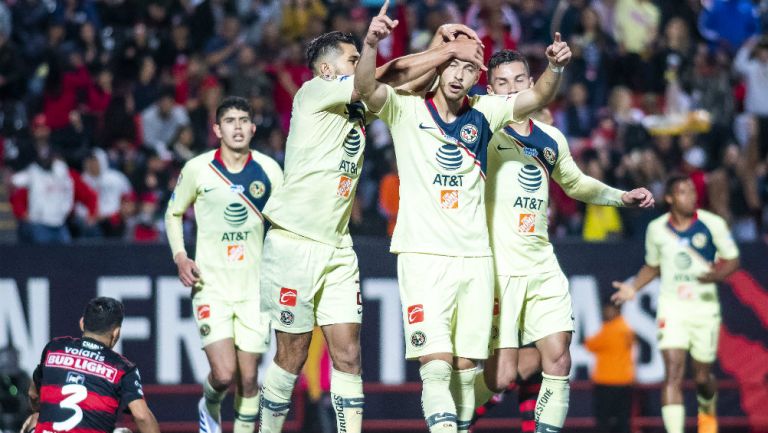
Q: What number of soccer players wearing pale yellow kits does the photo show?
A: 5